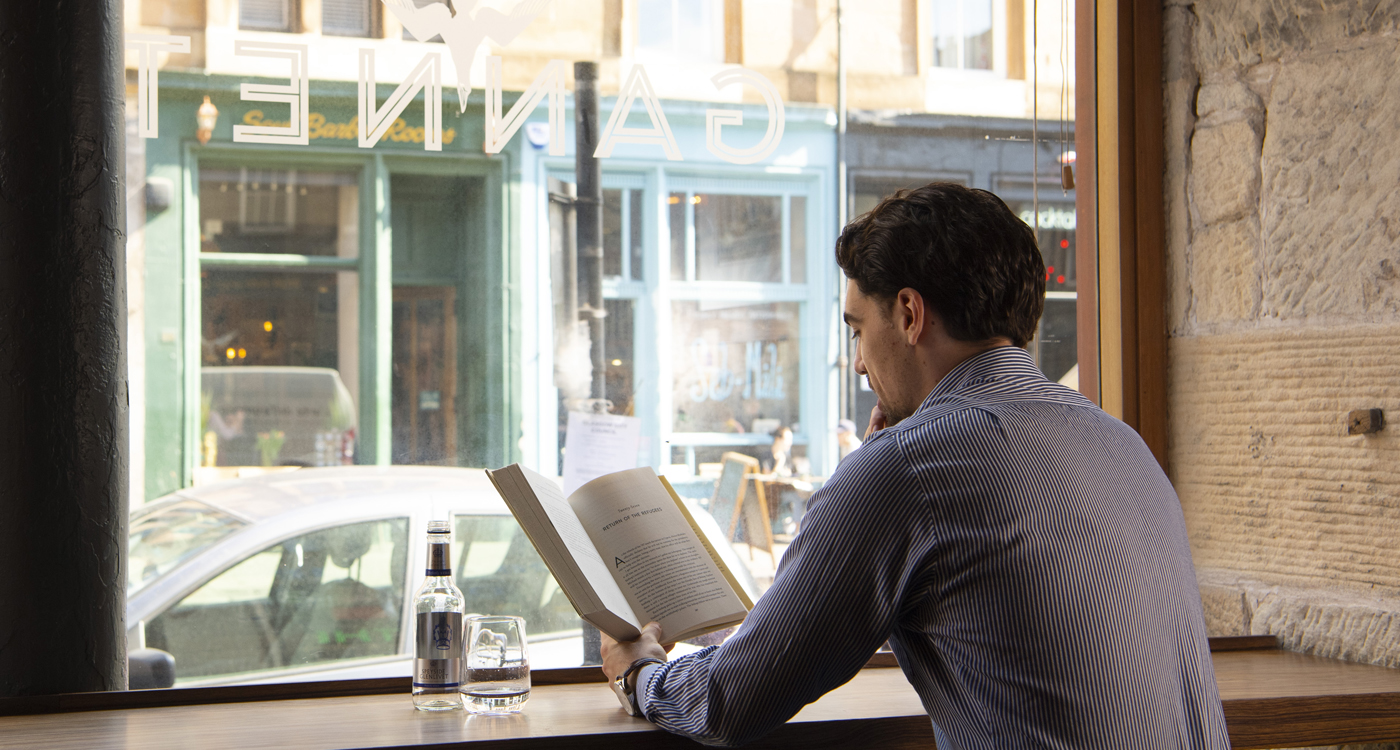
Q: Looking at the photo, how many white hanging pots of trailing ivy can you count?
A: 0